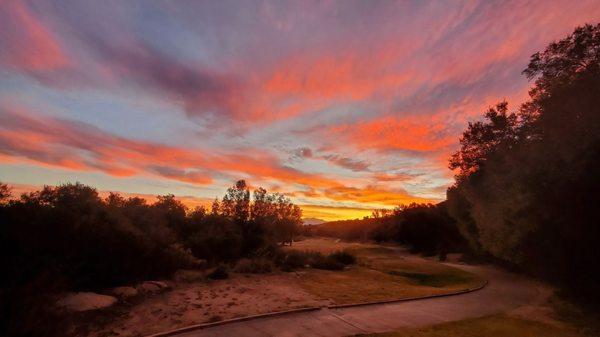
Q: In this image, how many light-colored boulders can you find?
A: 3